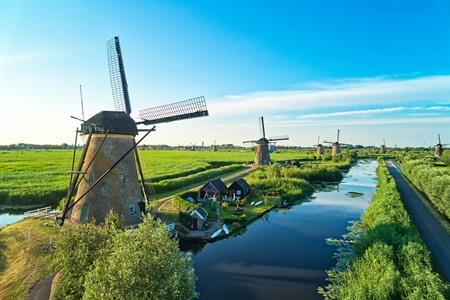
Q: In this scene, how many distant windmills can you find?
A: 5